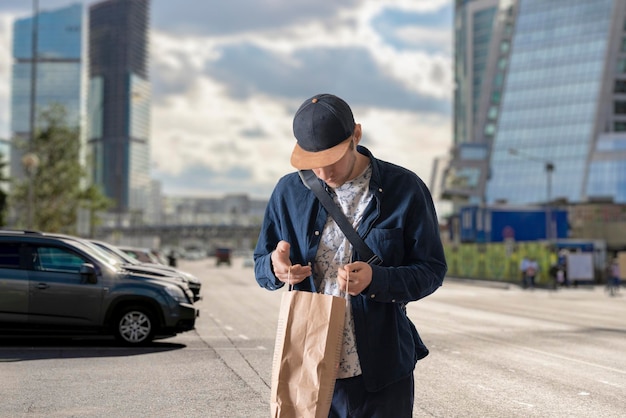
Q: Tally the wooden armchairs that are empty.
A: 0